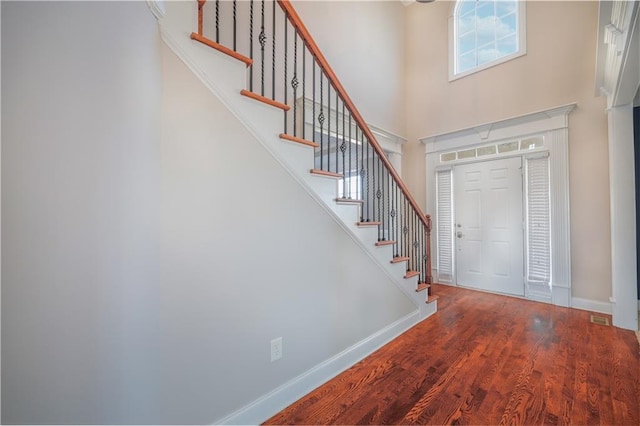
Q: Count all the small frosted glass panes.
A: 5